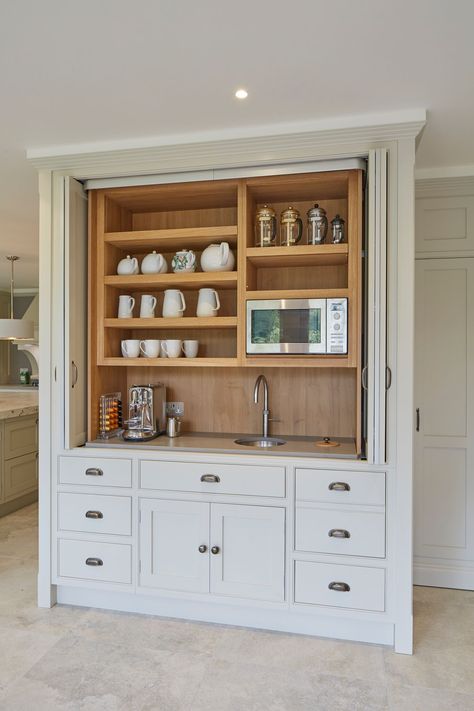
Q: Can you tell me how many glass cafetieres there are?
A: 4